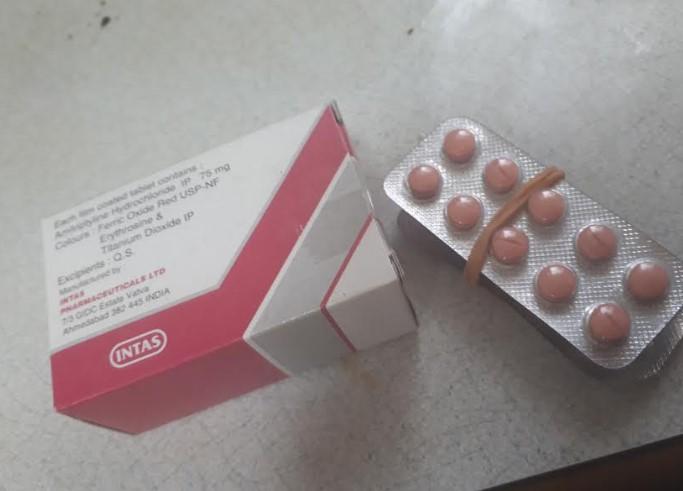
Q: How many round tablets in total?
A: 10